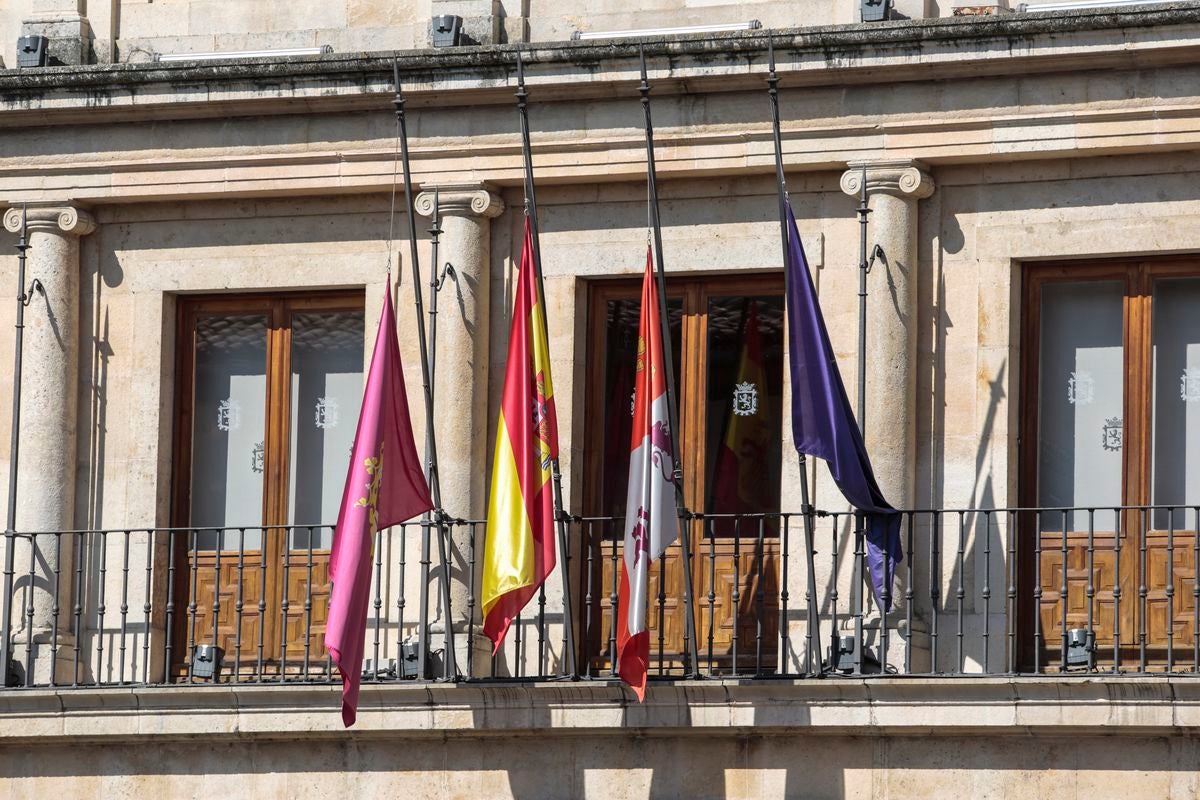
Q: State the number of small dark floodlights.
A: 7